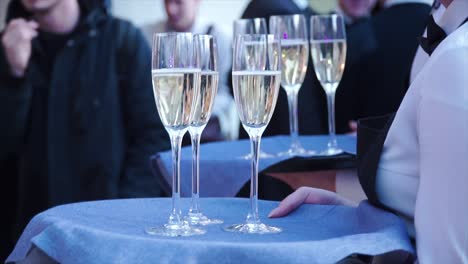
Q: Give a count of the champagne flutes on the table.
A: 6